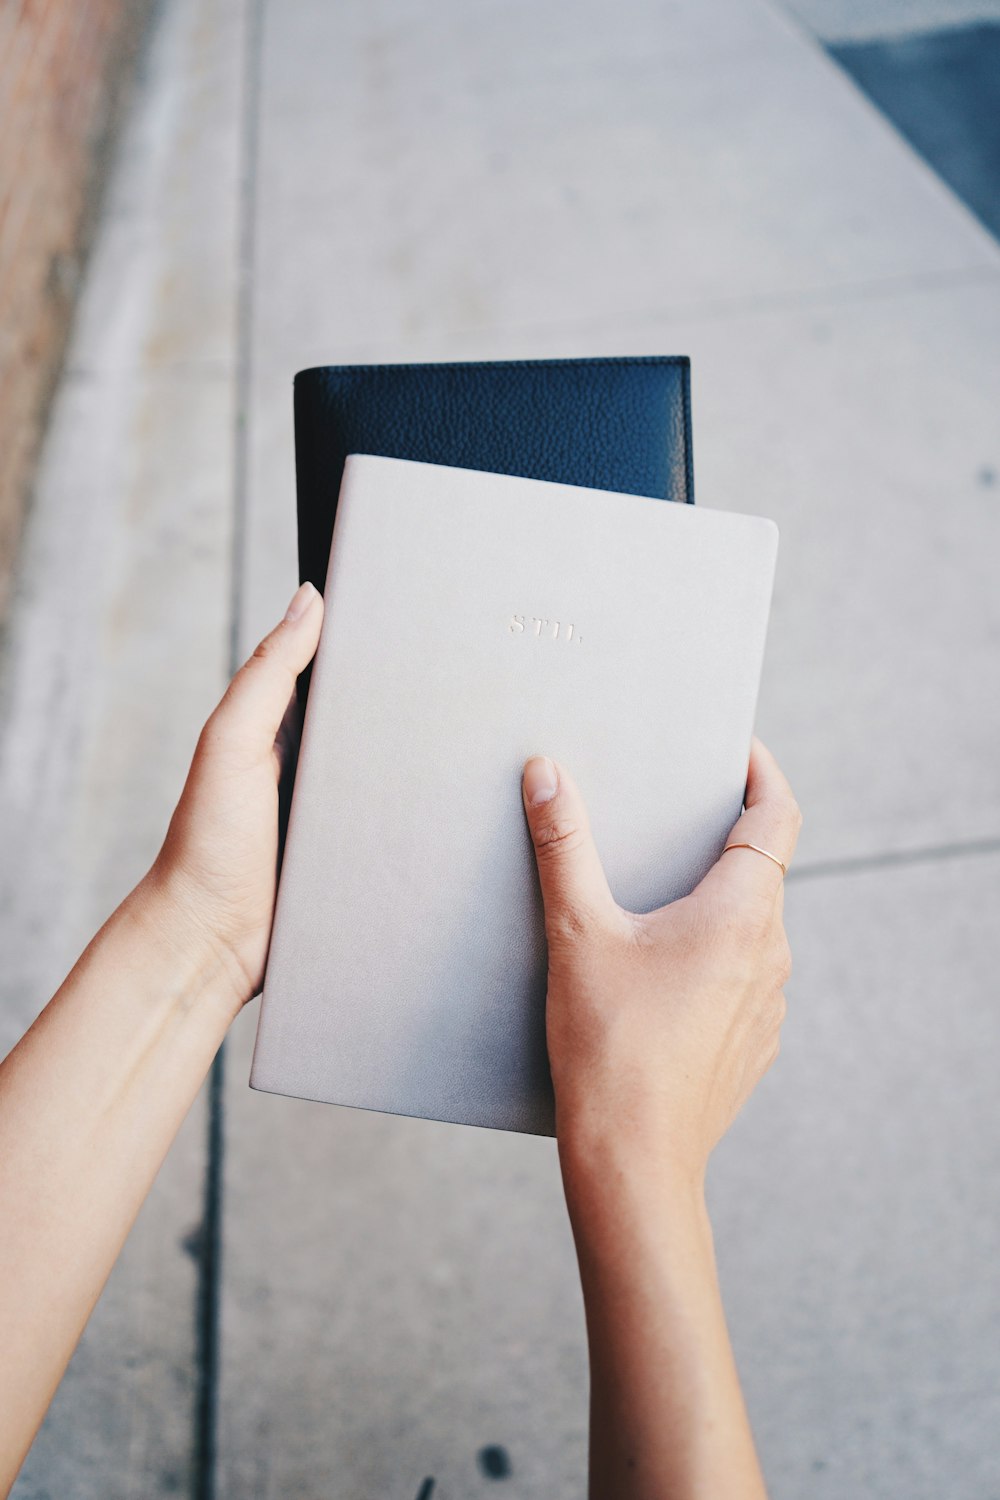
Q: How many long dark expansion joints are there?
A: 1